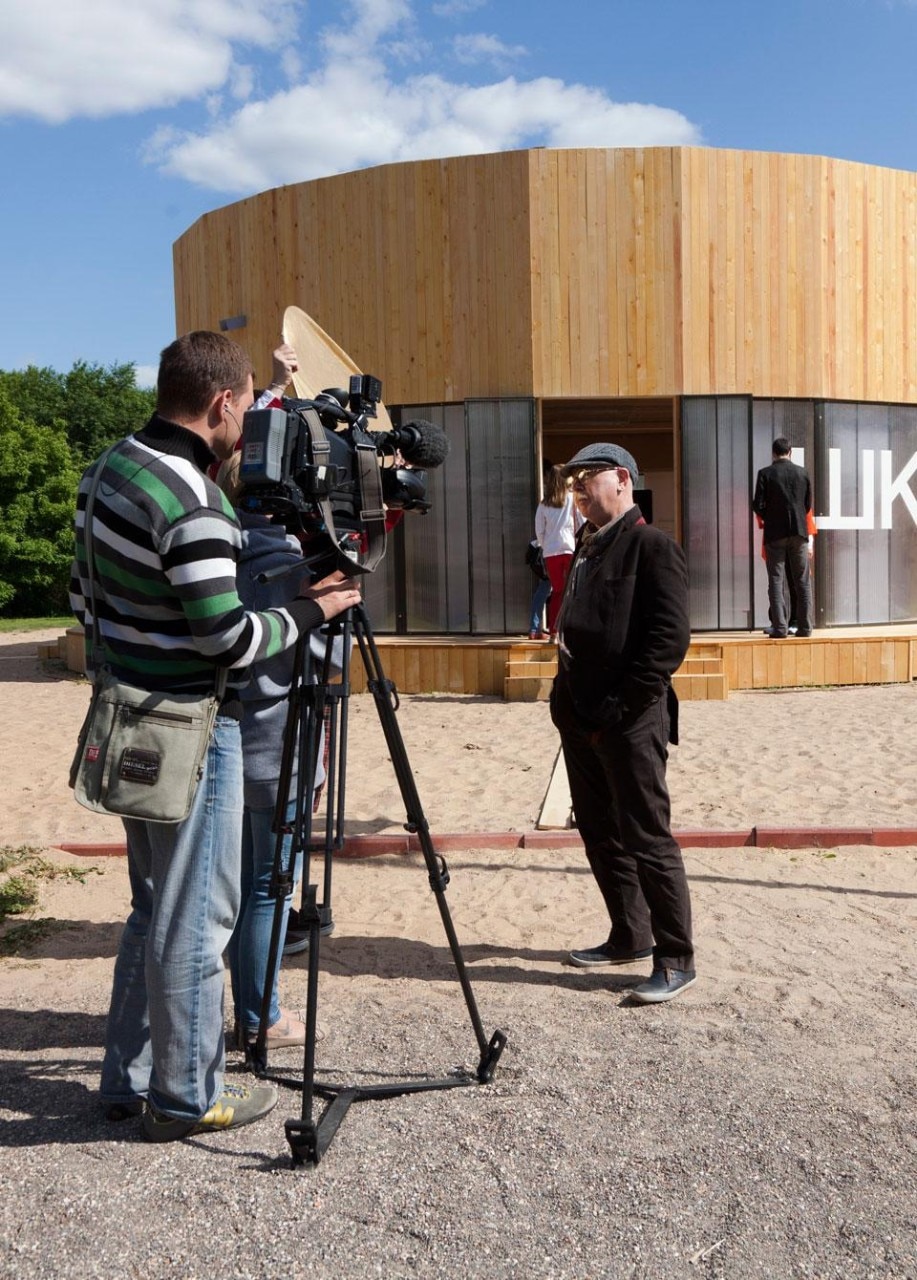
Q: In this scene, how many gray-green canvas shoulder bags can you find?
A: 1